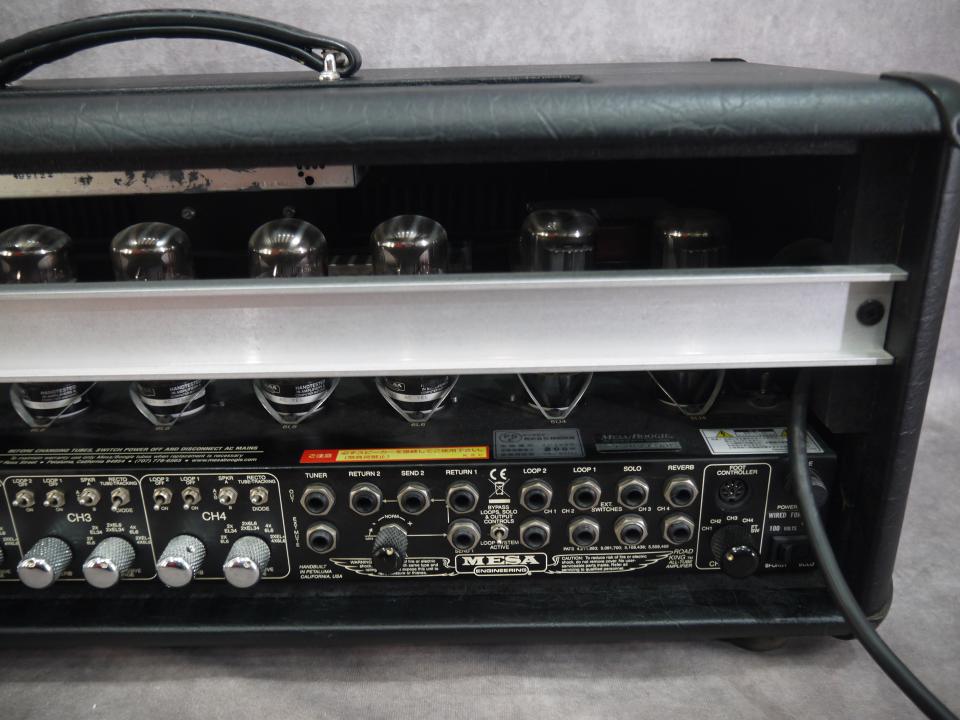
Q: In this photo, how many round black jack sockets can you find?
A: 14